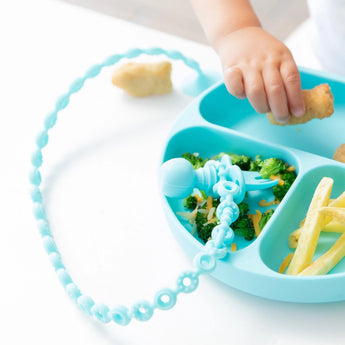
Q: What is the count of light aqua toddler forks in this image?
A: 1